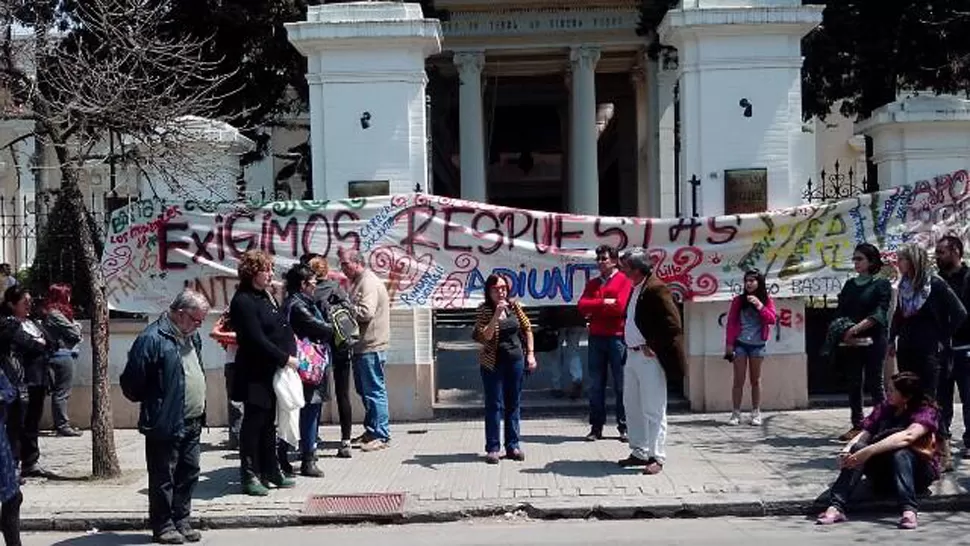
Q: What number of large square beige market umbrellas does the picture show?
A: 0